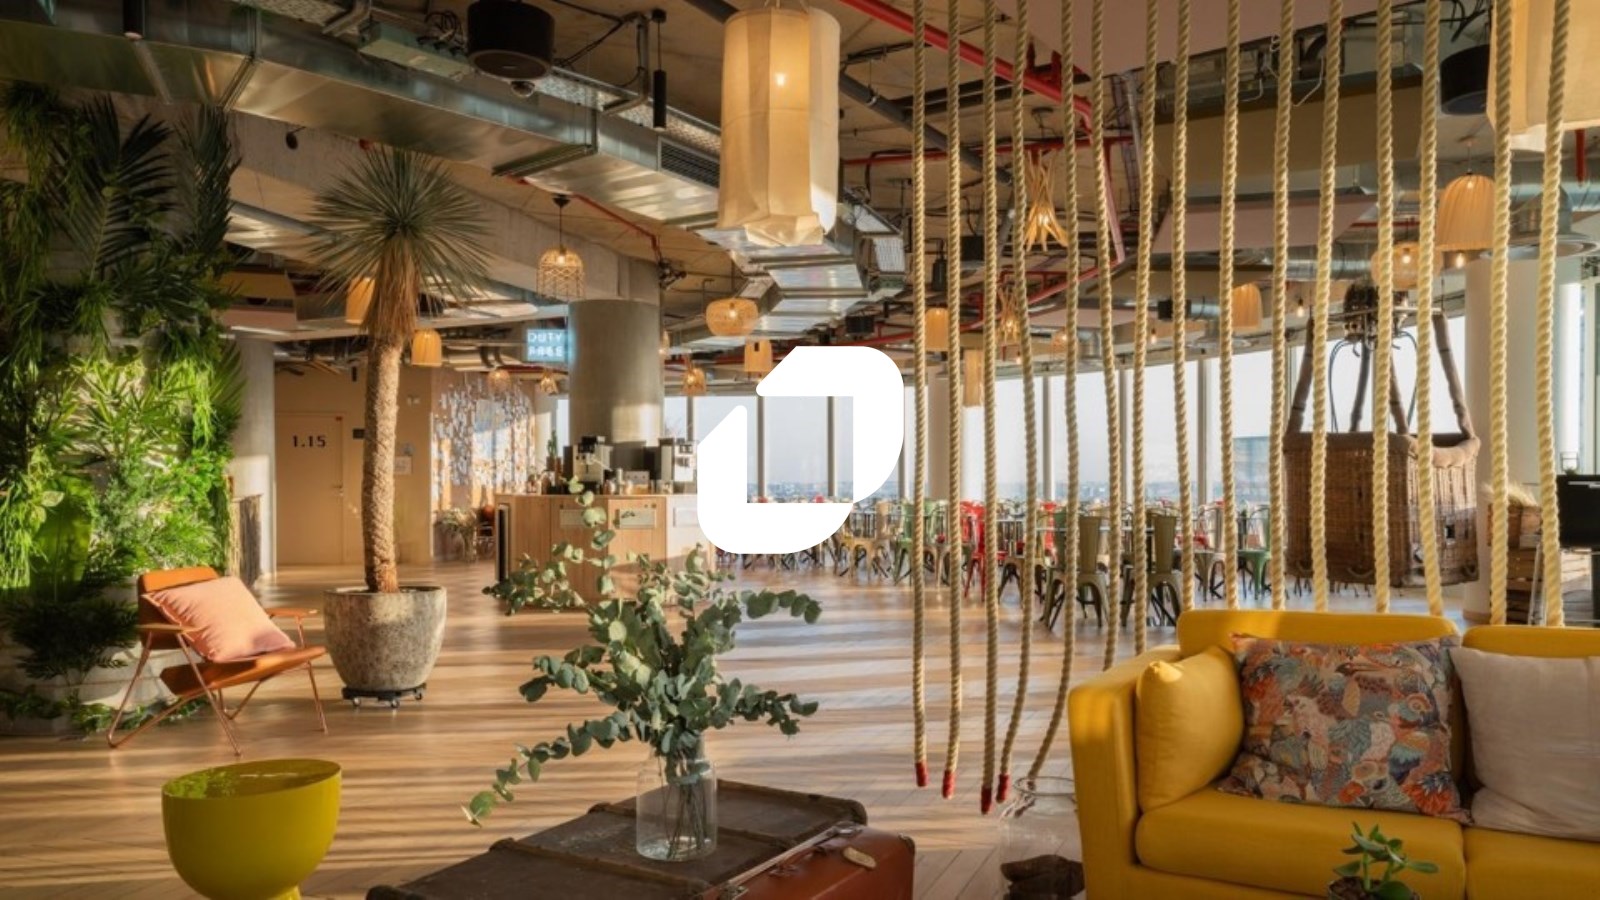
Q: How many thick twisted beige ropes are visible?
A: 15